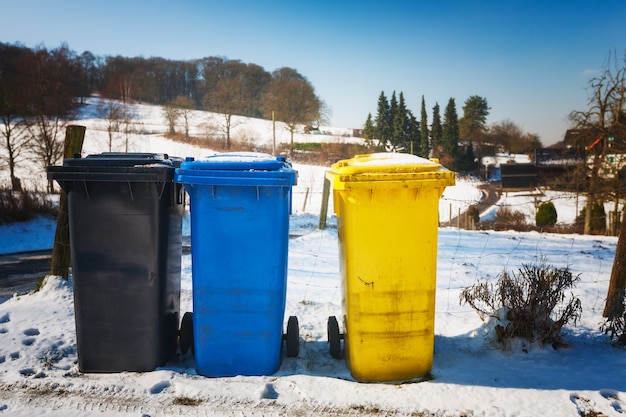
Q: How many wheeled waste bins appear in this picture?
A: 3